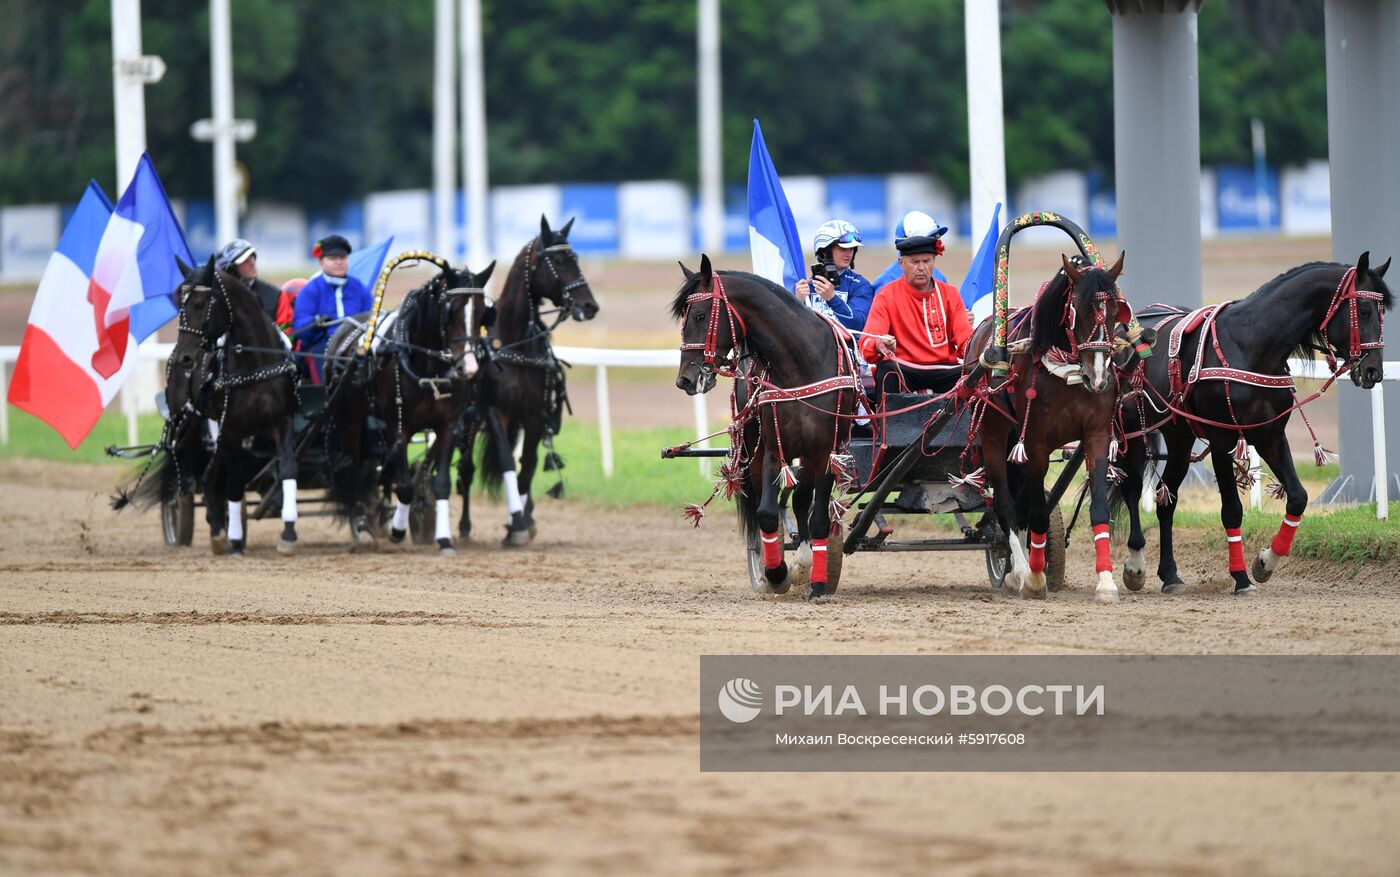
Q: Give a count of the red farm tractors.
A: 0